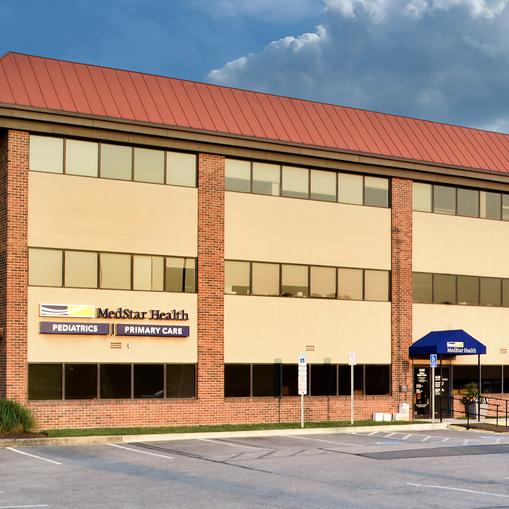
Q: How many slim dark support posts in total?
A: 2